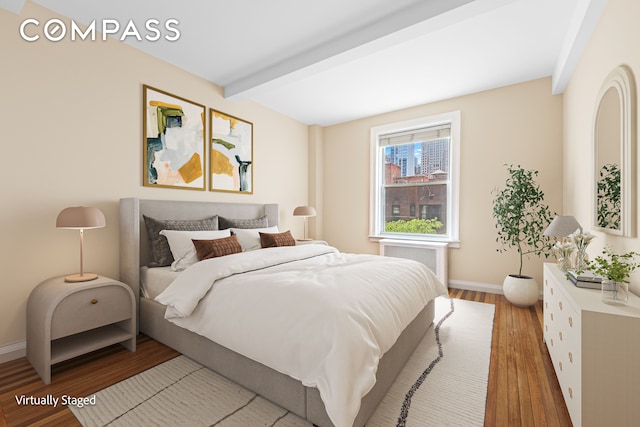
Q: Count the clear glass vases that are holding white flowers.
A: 2